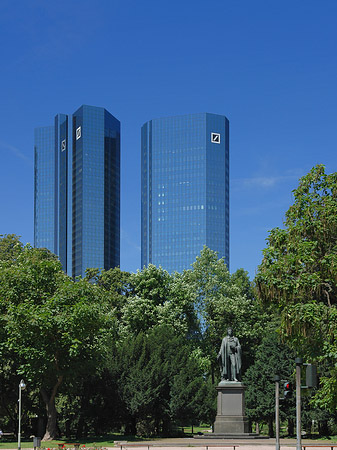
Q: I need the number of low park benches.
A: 4